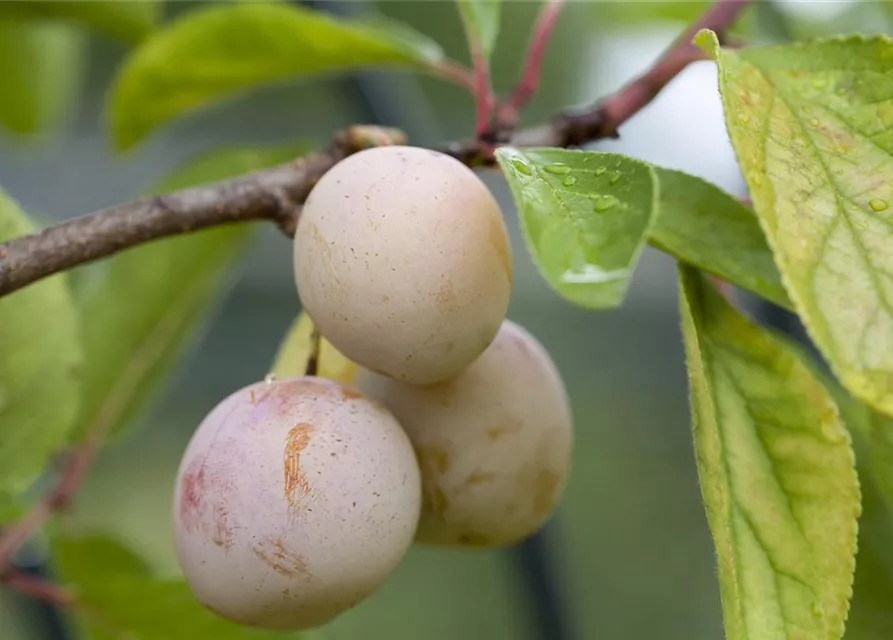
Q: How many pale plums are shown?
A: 3